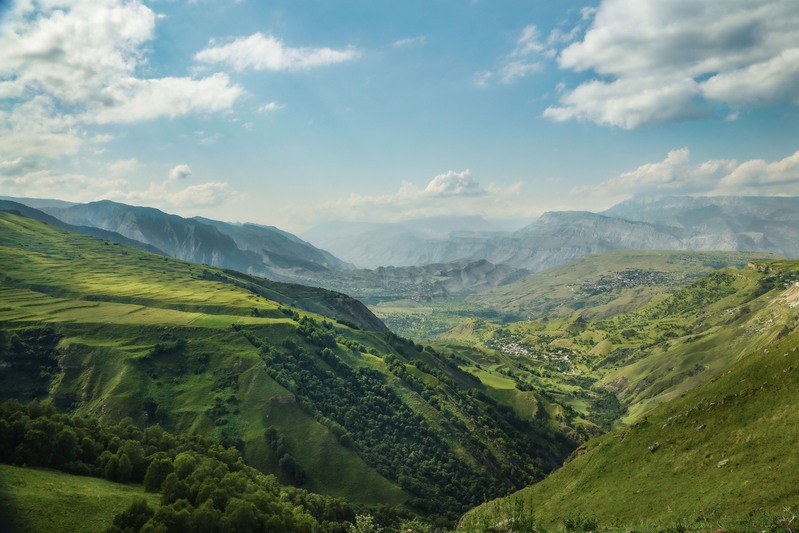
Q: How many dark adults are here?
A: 0